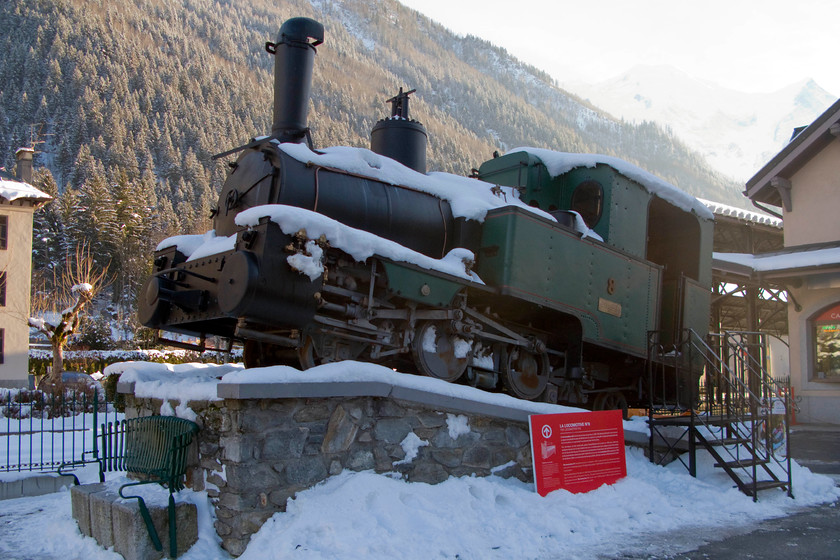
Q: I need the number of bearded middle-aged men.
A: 0